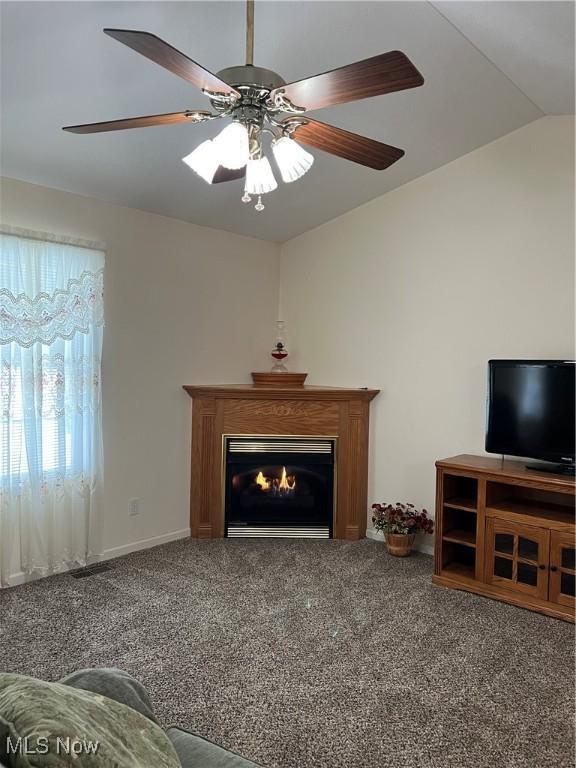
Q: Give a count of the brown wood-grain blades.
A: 5